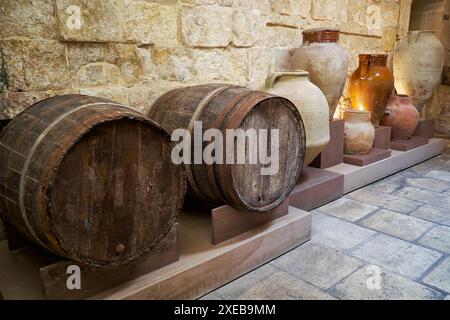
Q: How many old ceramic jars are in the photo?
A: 6